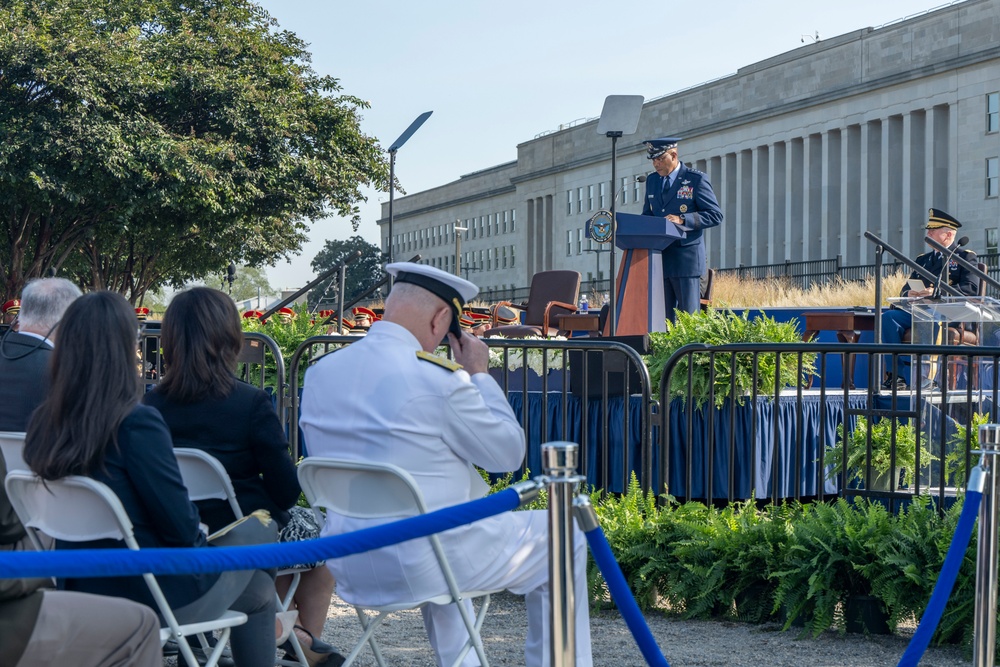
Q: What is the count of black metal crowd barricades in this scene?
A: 3